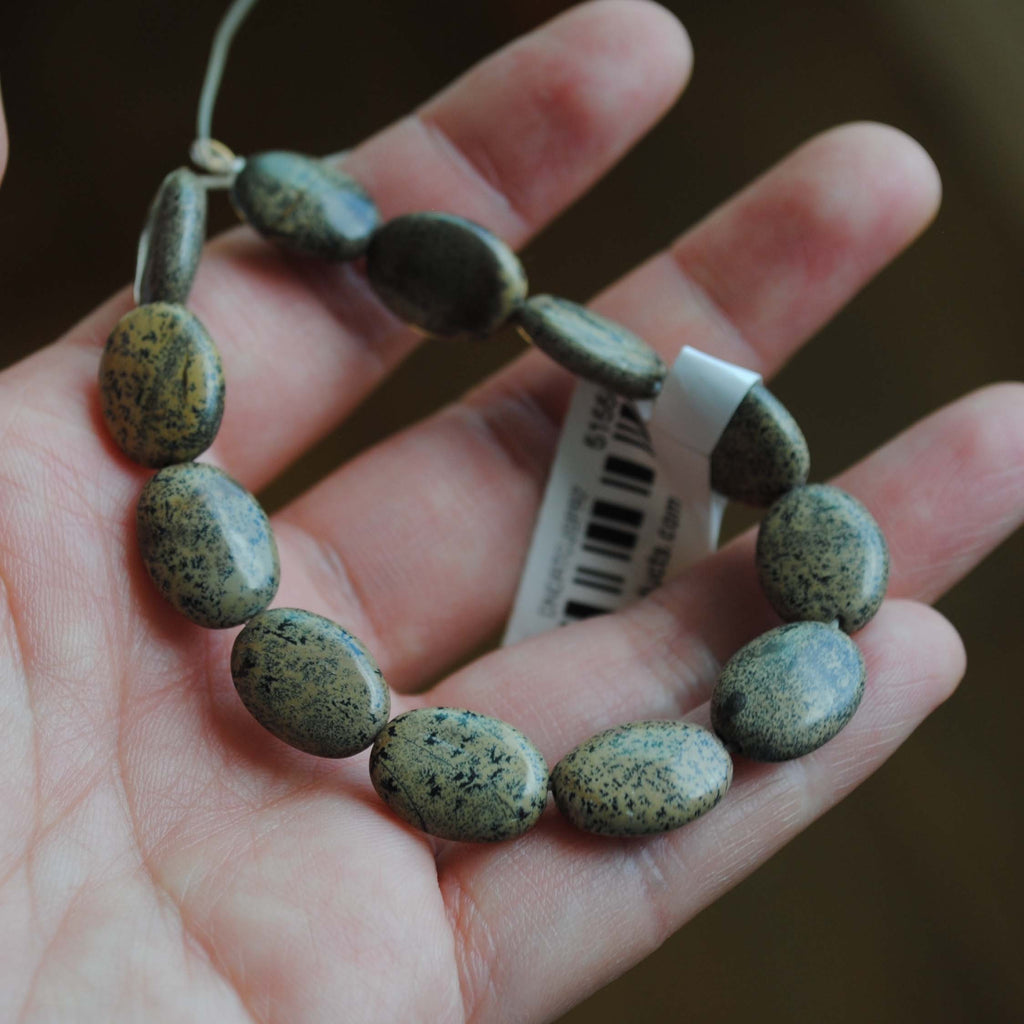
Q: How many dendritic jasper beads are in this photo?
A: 12